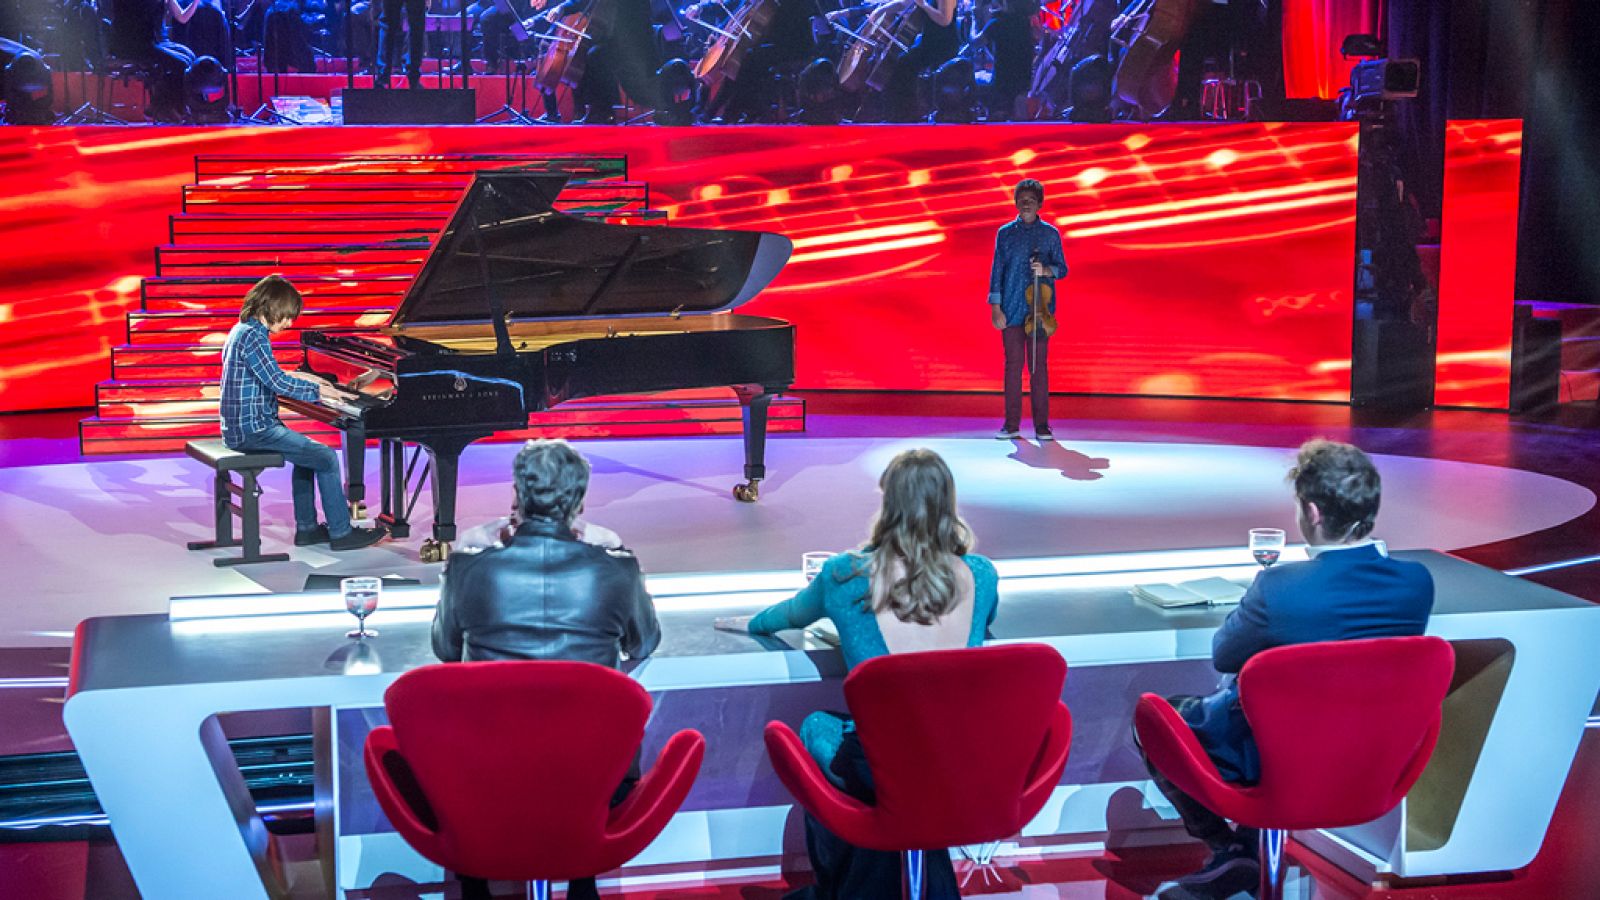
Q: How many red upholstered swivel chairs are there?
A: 3